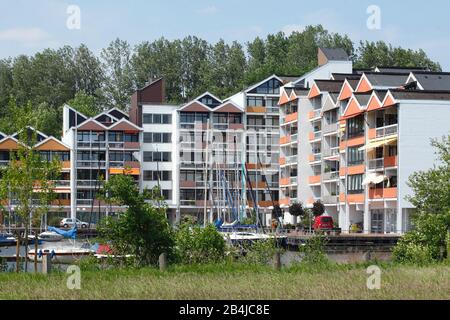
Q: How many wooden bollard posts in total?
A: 4